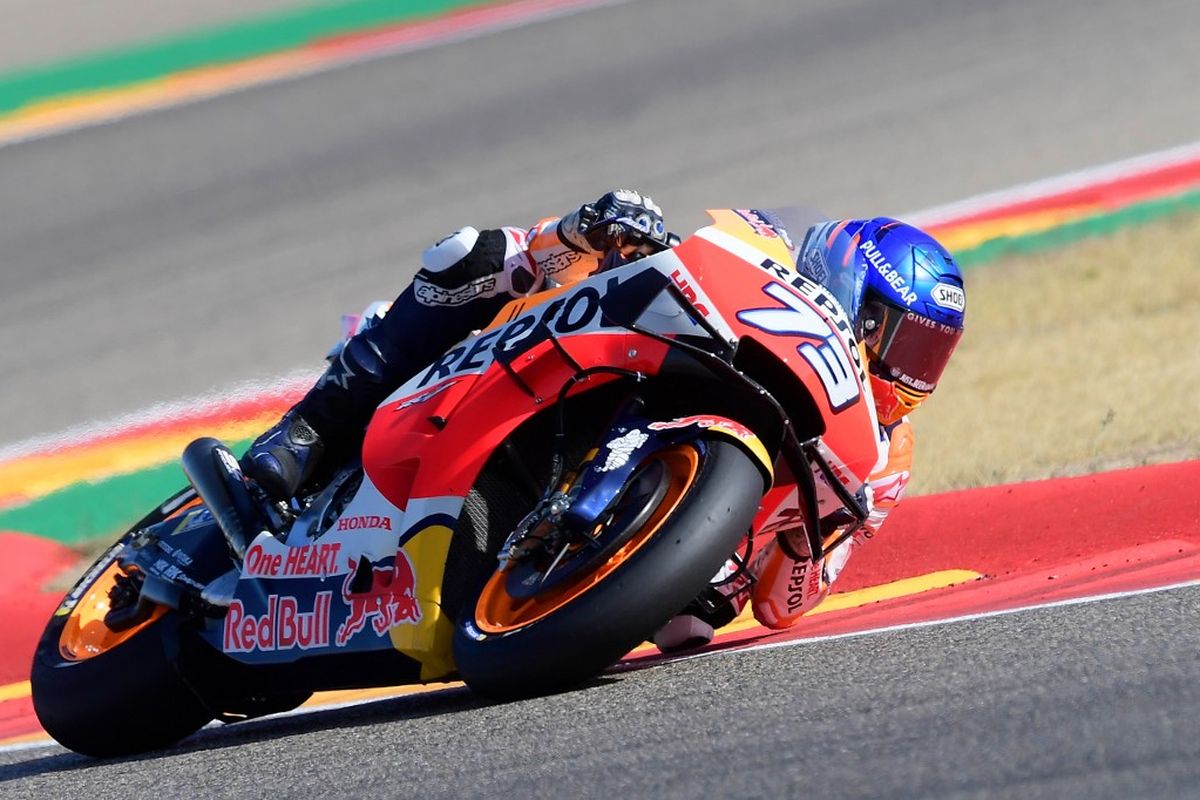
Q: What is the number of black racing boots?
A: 1